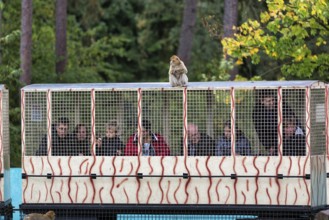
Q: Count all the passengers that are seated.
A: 7